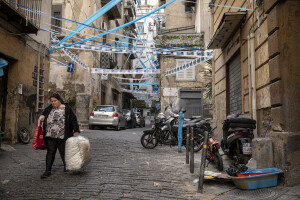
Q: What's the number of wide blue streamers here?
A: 2